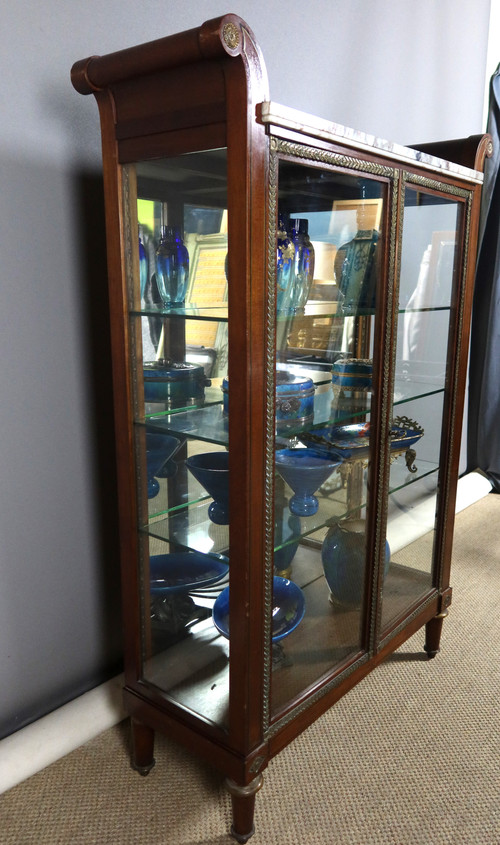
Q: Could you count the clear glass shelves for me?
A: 3